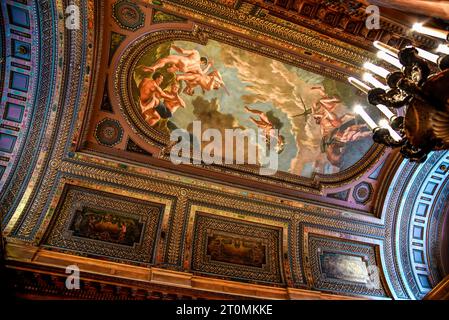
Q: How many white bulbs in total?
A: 11